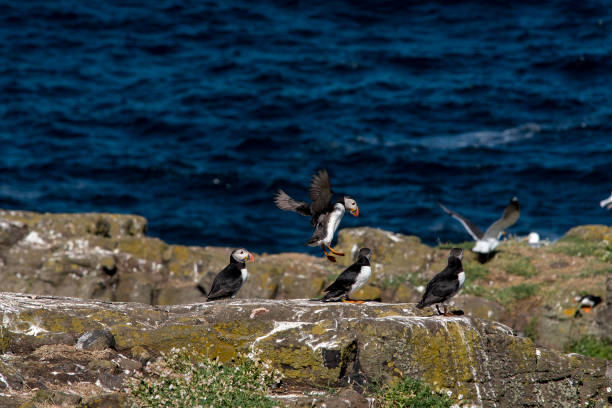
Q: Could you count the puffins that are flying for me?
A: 1